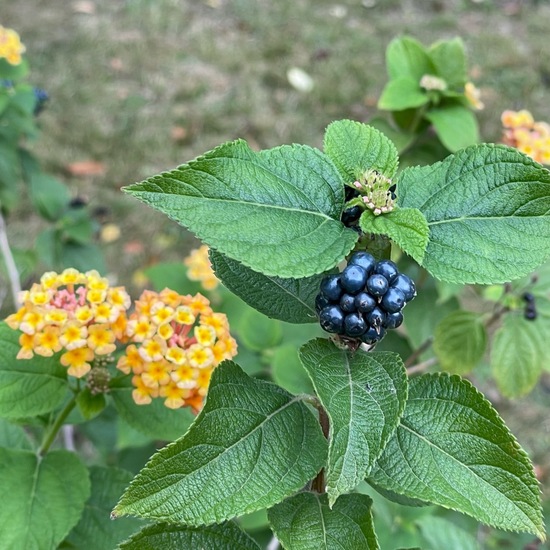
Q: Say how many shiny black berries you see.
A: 15